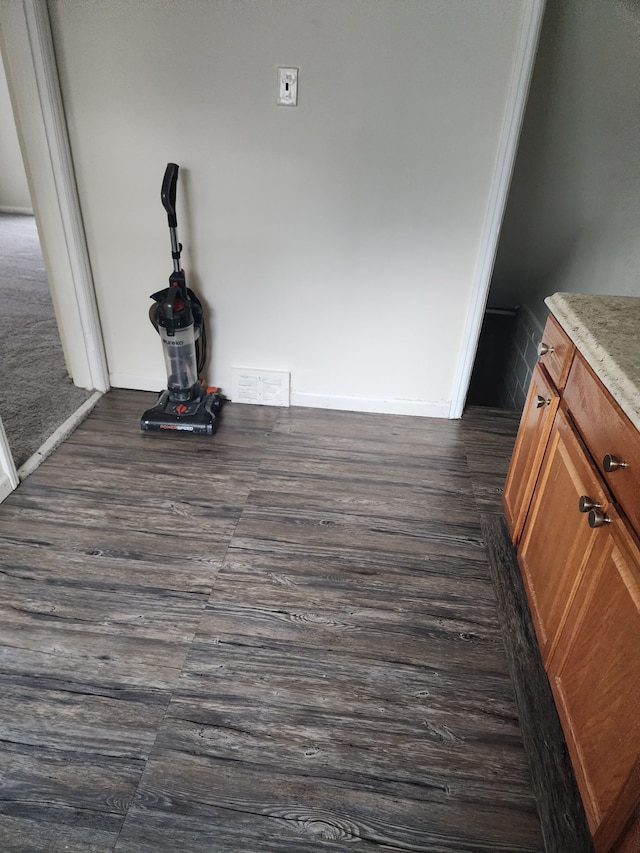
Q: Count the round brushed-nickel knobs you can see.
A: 5